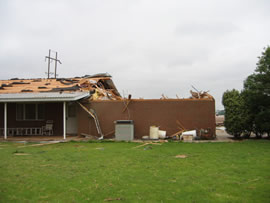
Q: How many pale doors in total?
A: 1